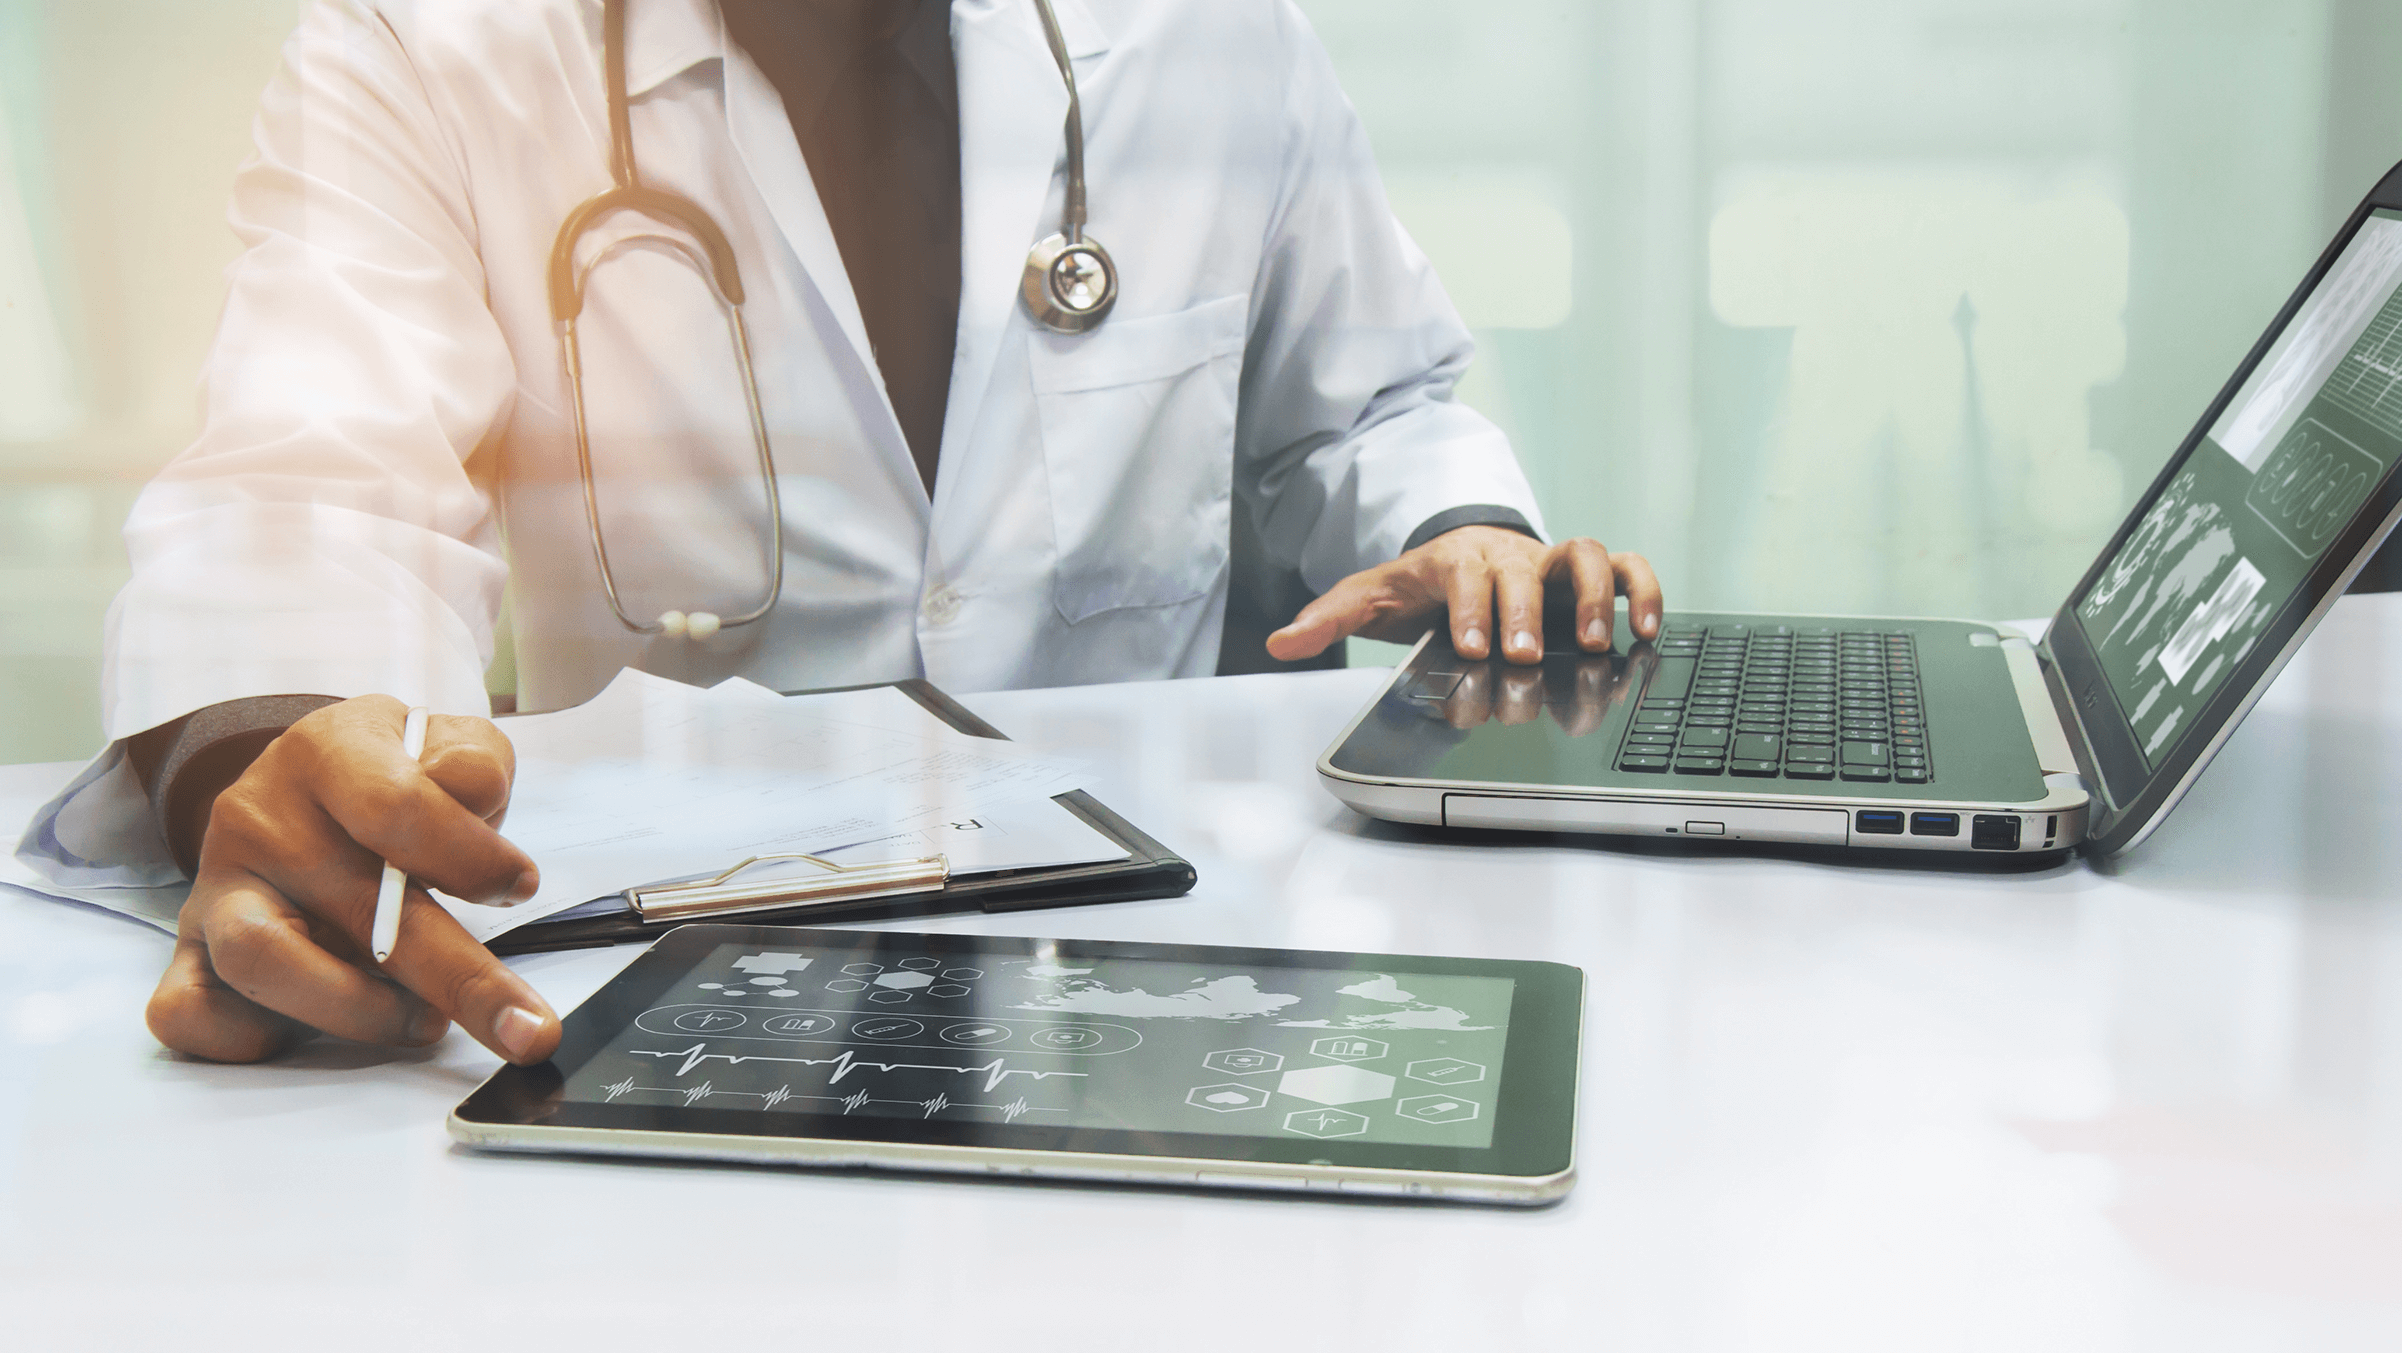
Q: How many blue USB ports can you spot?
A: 2